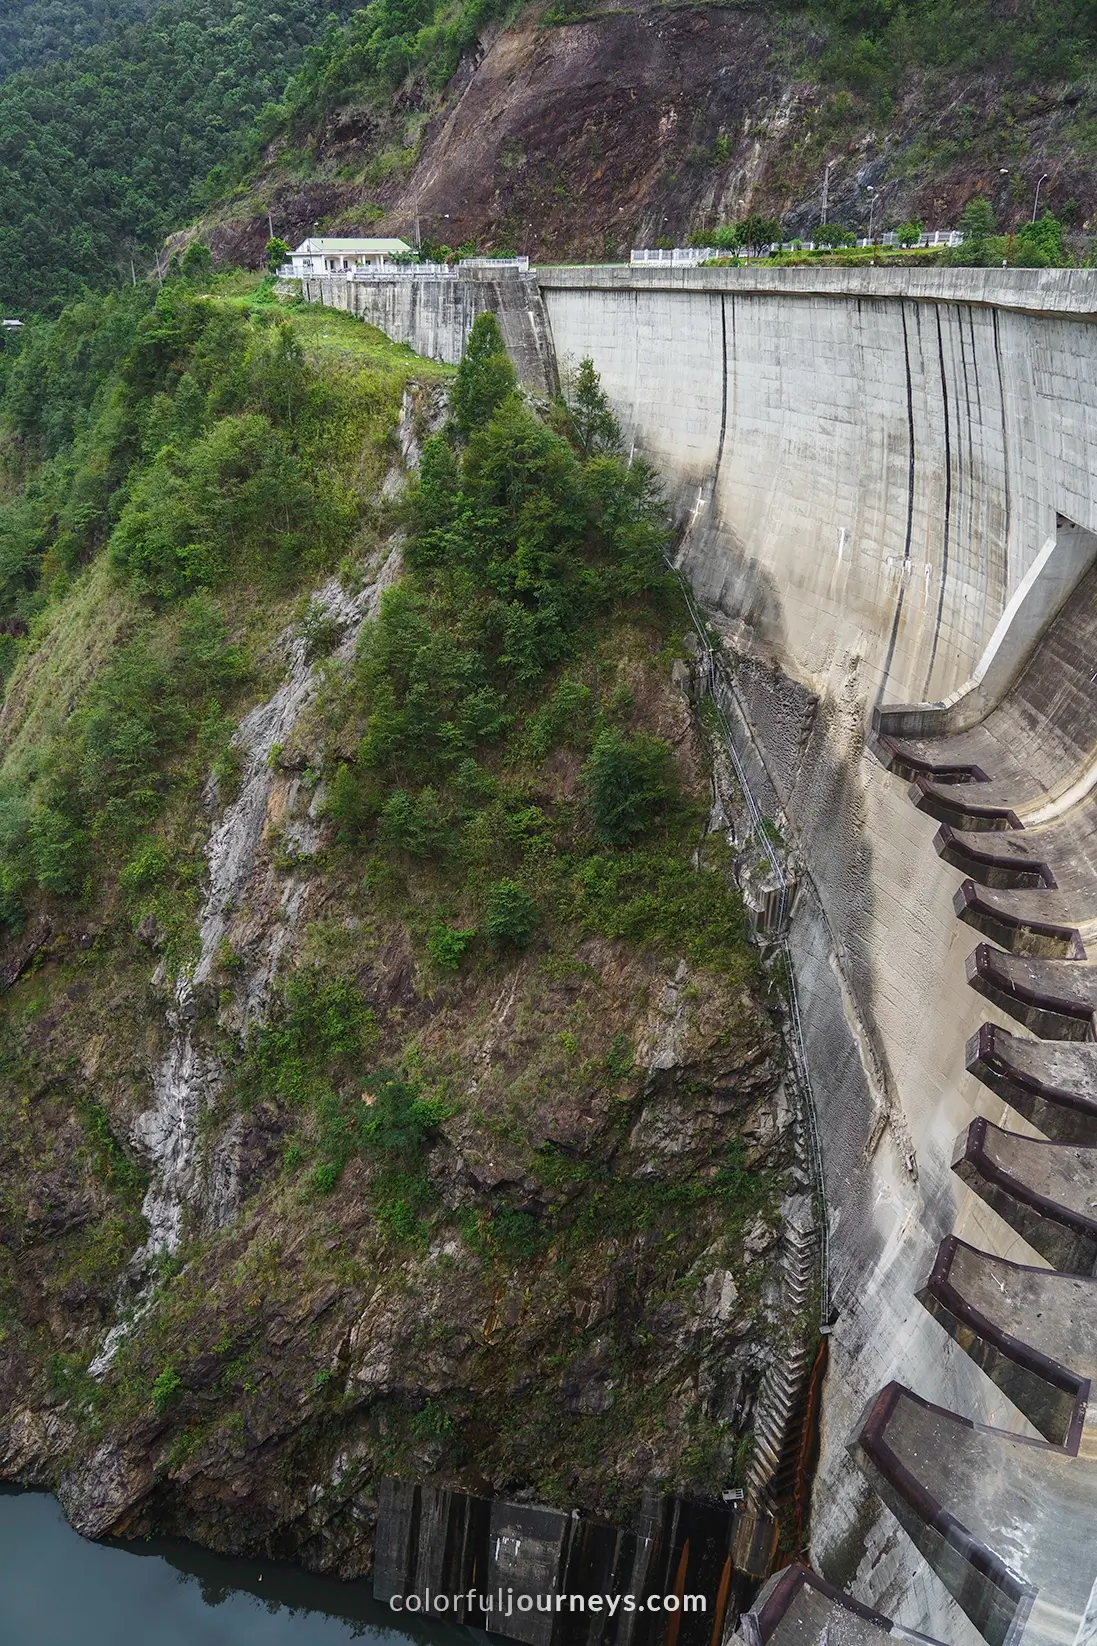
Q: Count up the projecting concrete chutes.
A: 10